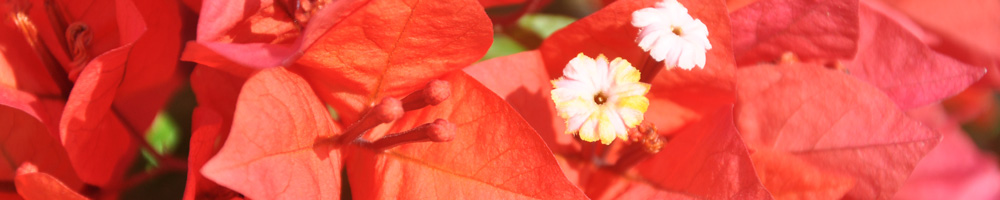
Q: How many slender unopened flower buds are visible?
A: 3